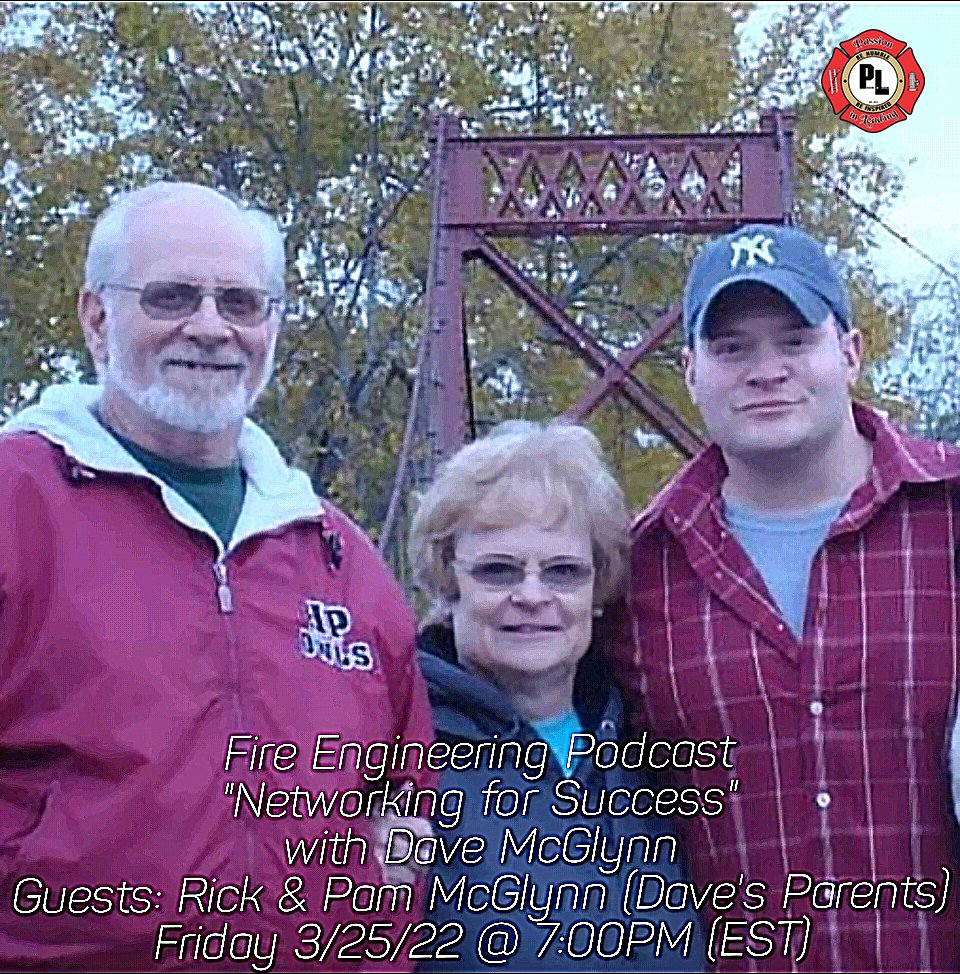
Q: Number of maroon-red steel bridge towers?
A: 1